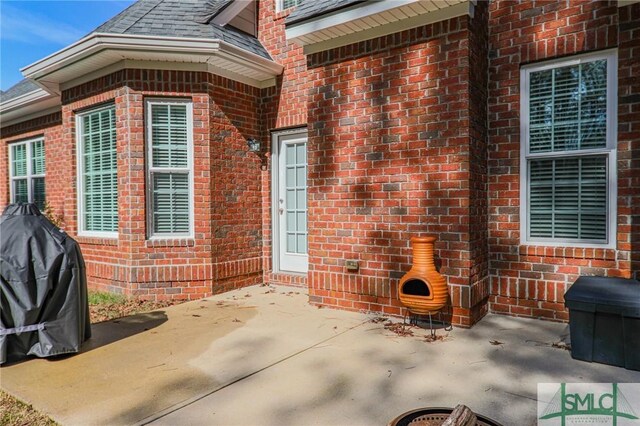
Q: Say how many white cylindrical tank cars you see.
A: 0